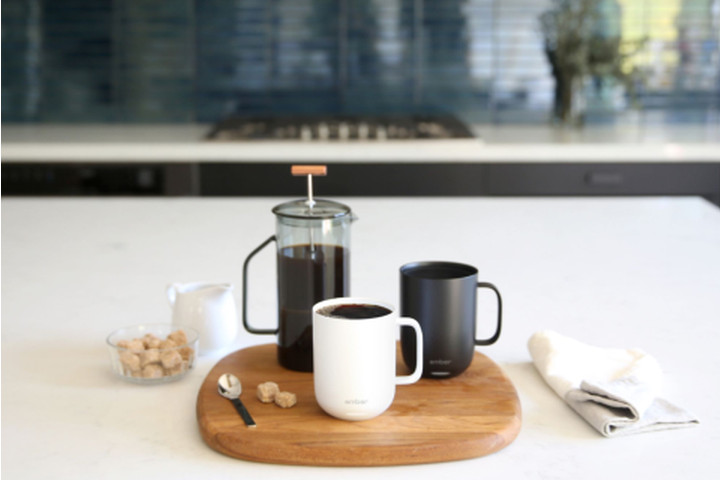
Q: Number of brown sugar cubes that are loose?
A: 2